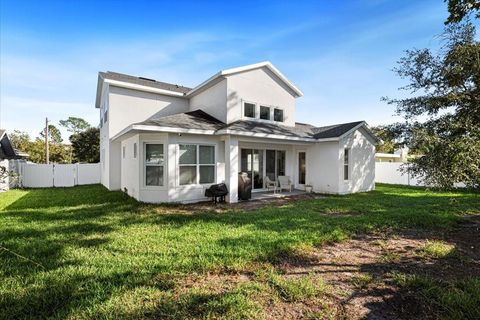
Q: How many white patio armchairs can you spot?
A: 2